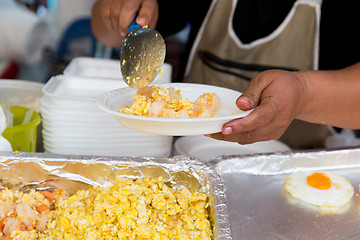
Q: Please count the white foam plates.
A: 2